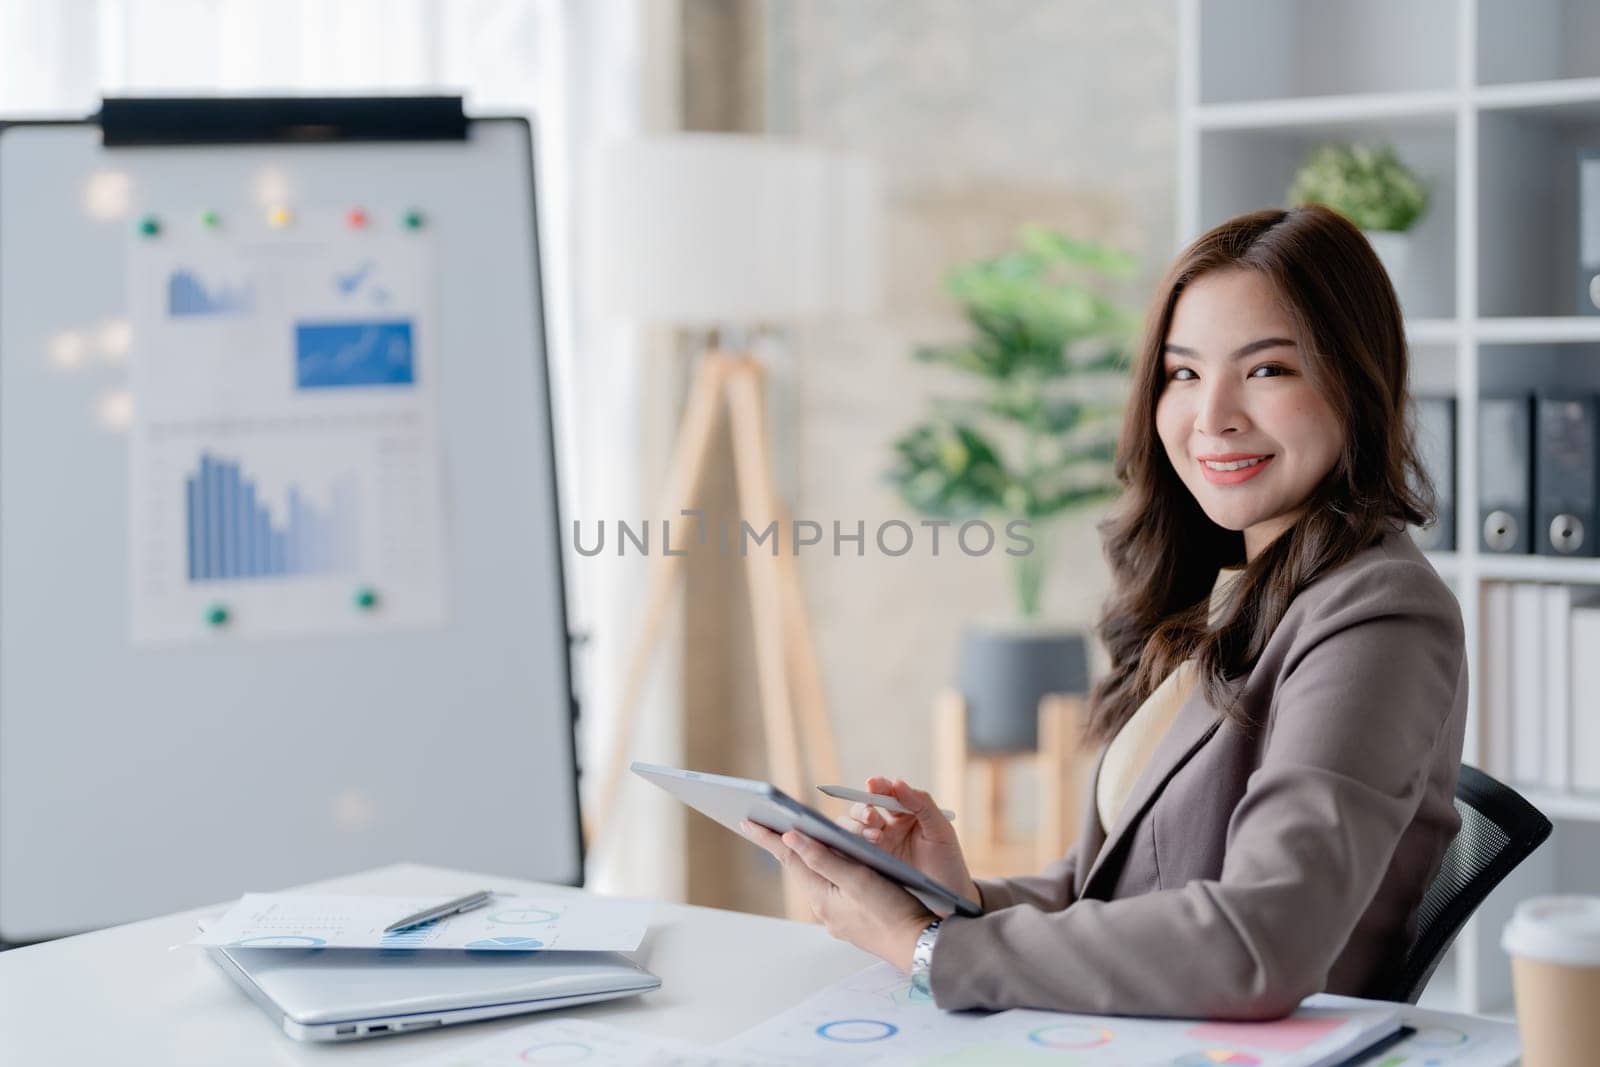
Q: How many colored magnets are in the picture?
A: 7